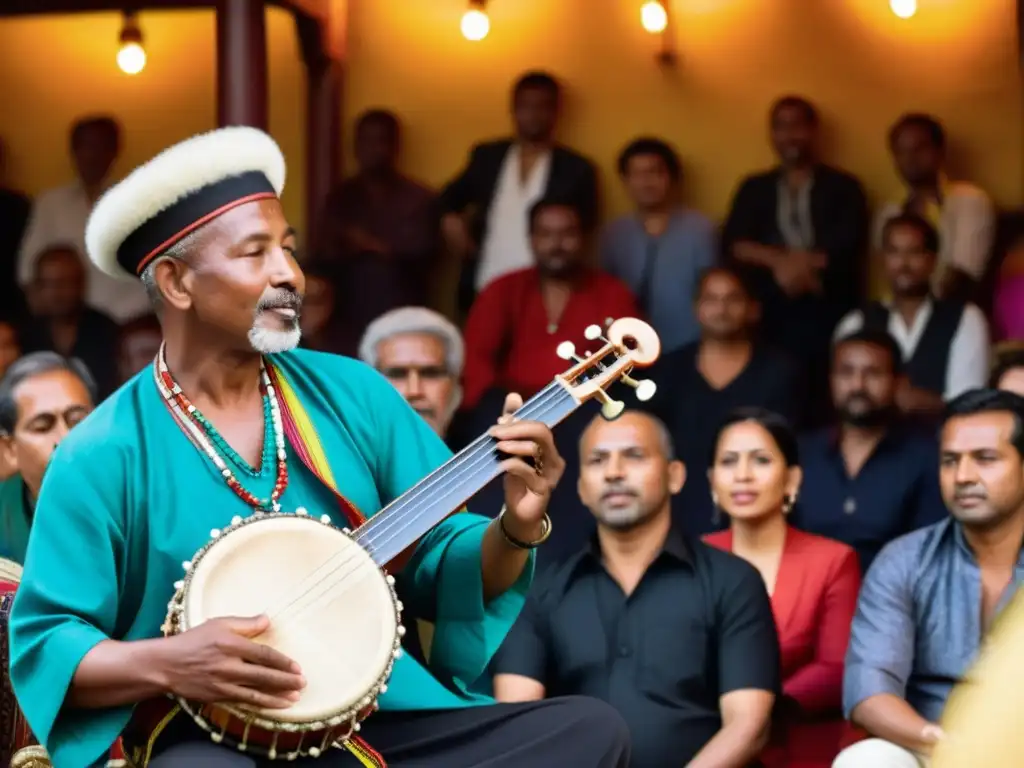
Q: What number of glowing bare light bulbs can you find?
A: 4